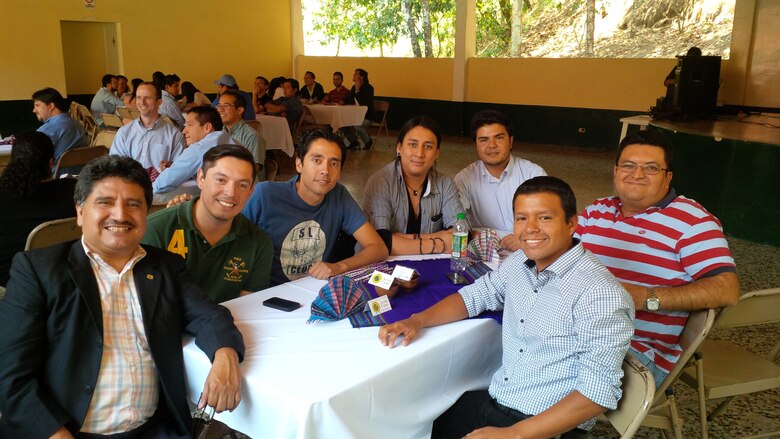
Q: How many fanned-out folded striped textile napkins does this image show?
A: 2